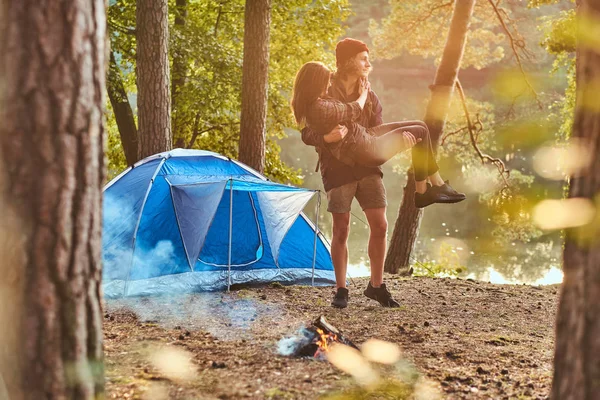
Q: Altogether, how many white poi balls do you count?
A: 0